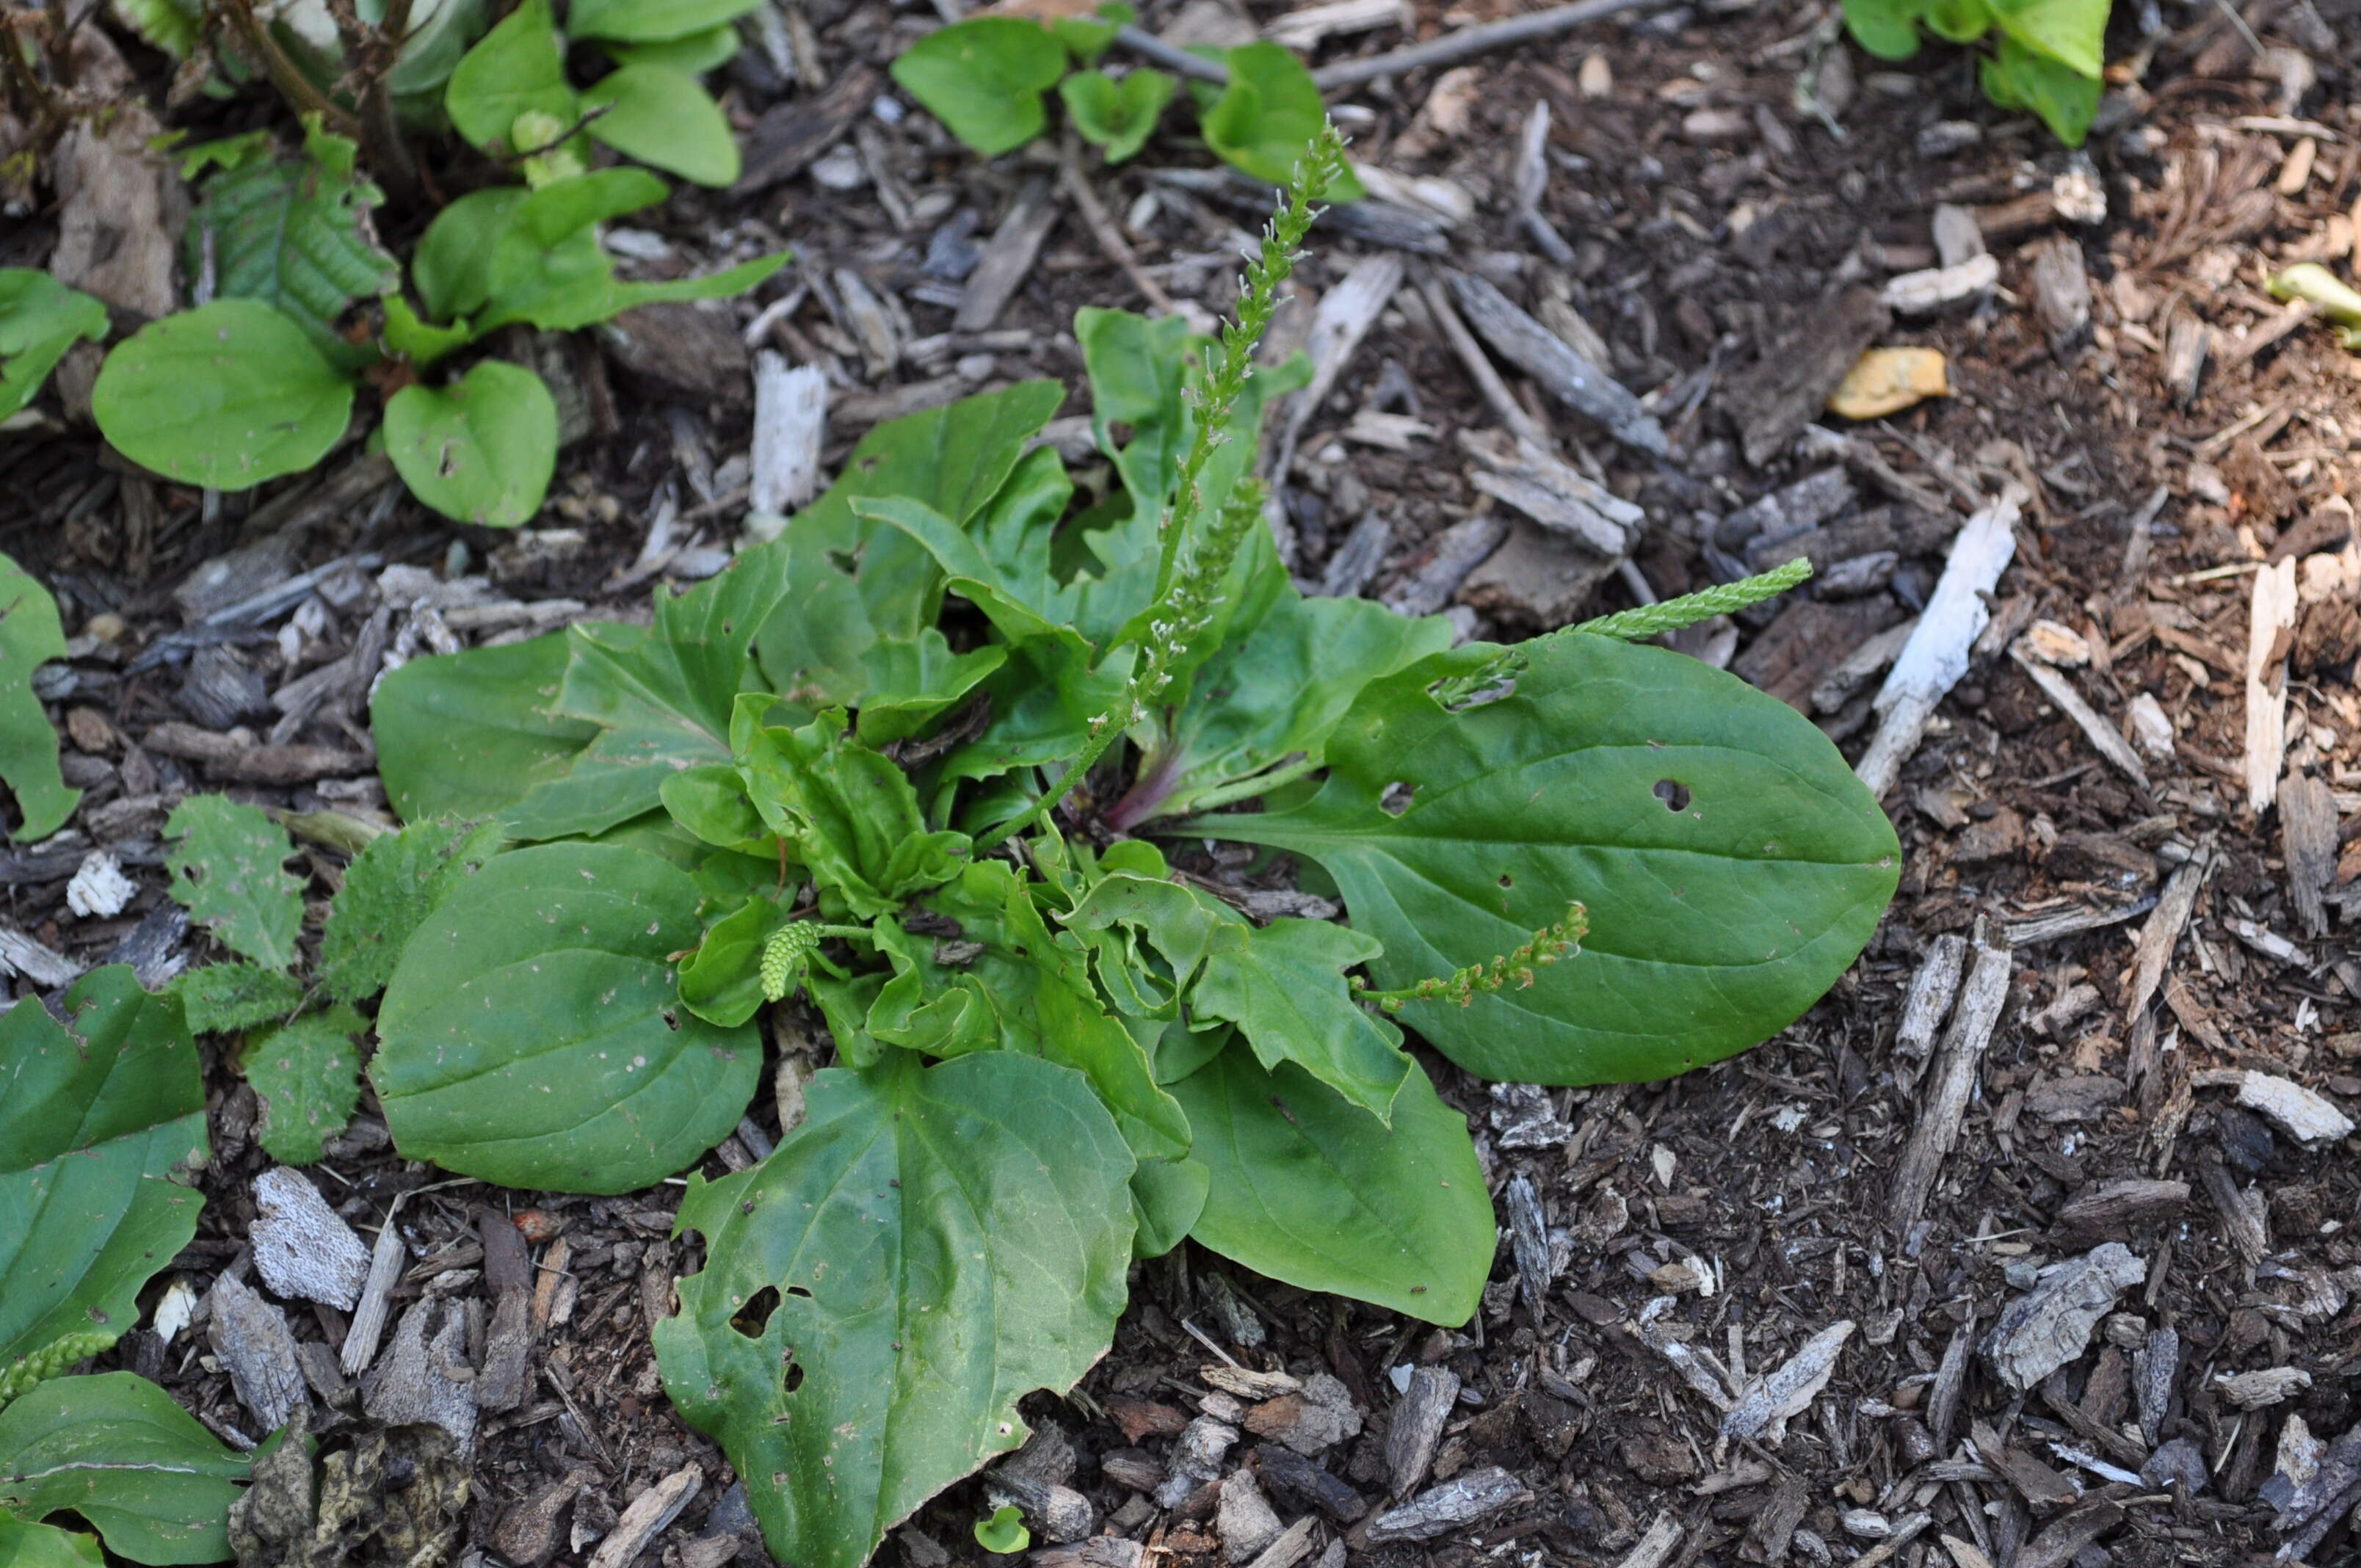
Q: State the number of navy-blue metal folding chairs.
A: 0